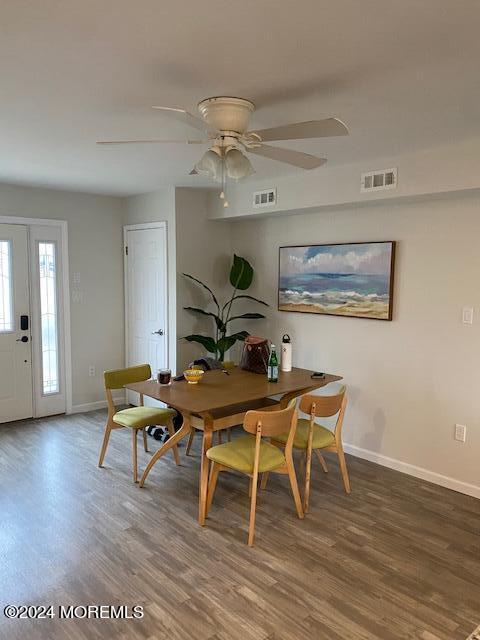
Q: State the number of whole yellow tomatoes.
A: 0